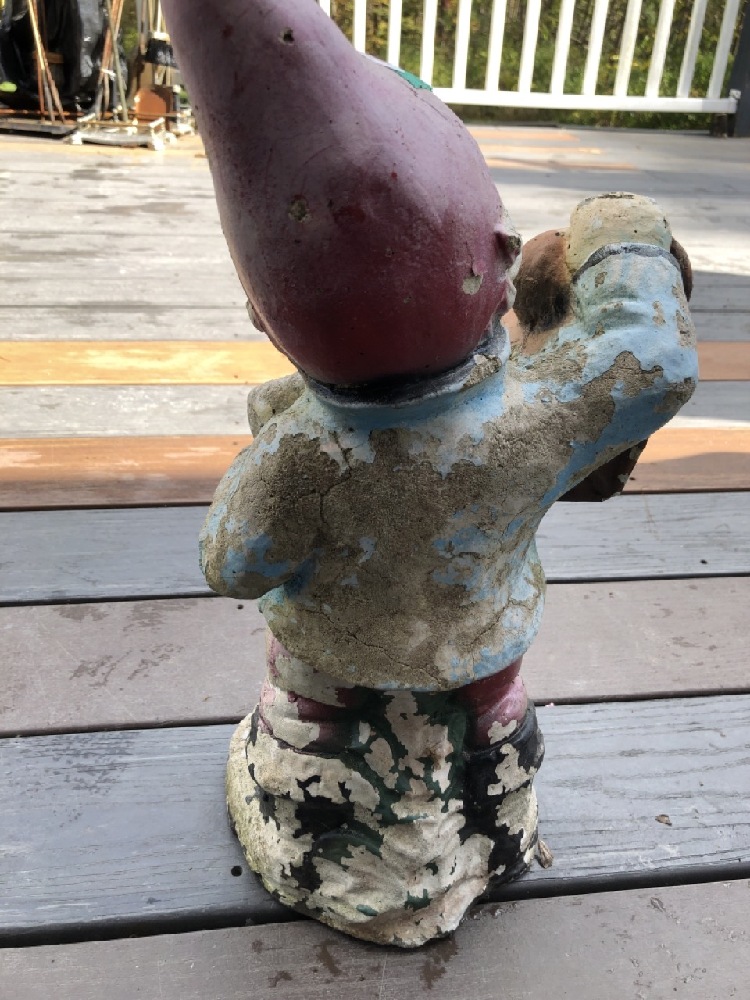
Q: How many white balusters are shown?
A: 13